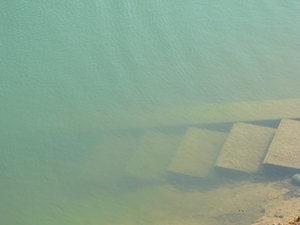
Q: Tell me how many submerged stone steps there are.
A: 5